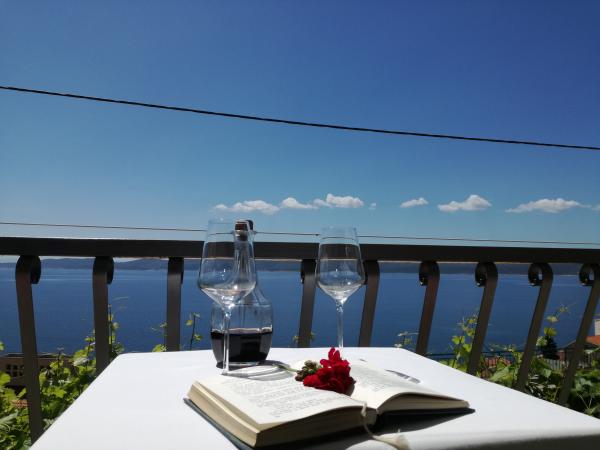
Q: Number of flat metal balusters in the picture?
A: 9